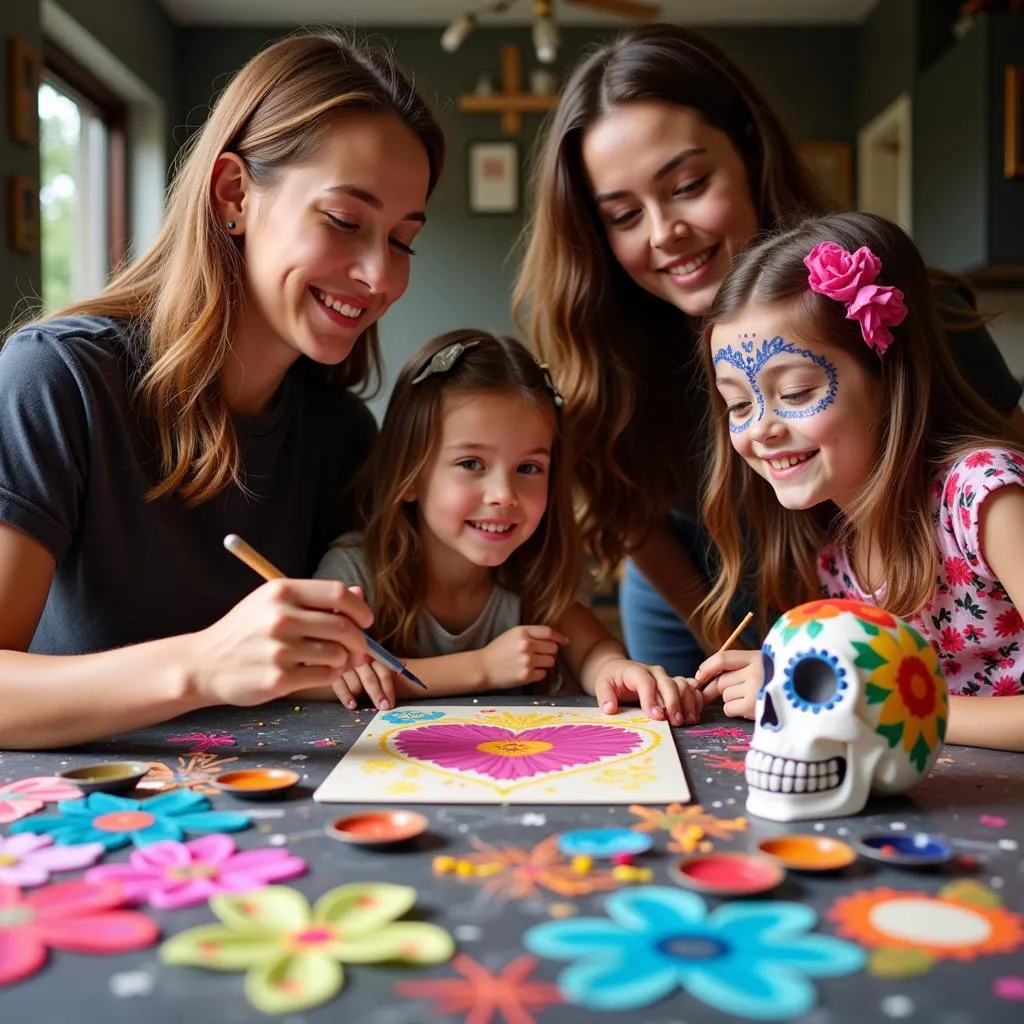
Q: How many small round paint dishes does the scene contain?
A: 7